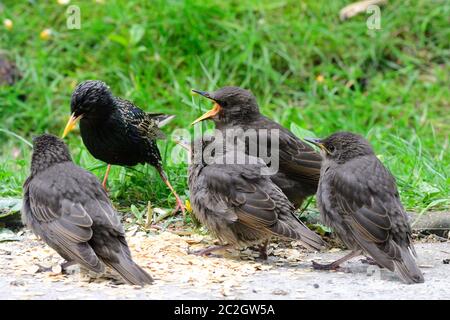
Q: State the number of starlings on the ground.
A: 5